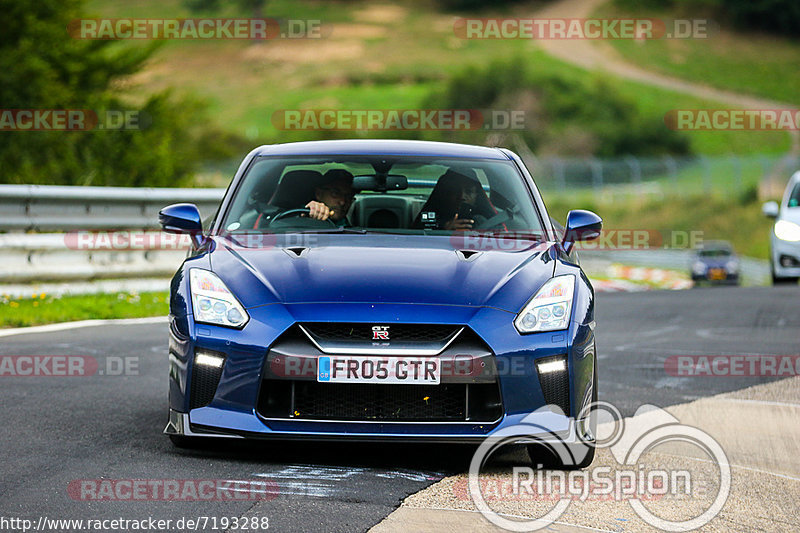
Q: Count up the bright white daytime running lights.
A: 2